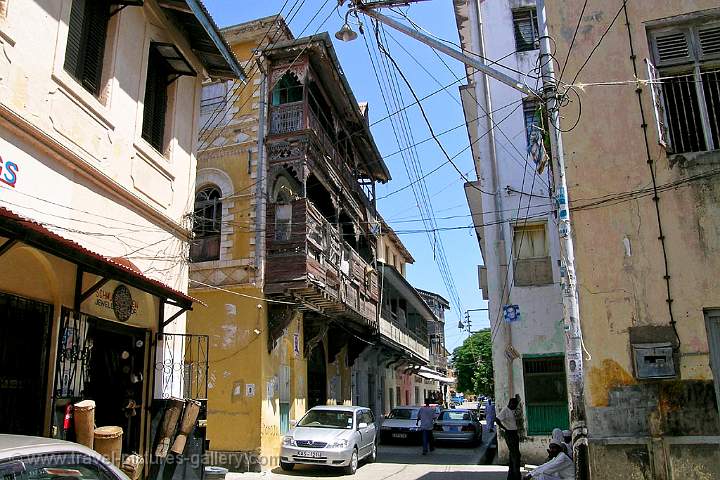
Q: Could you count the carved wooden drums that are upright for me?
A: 2